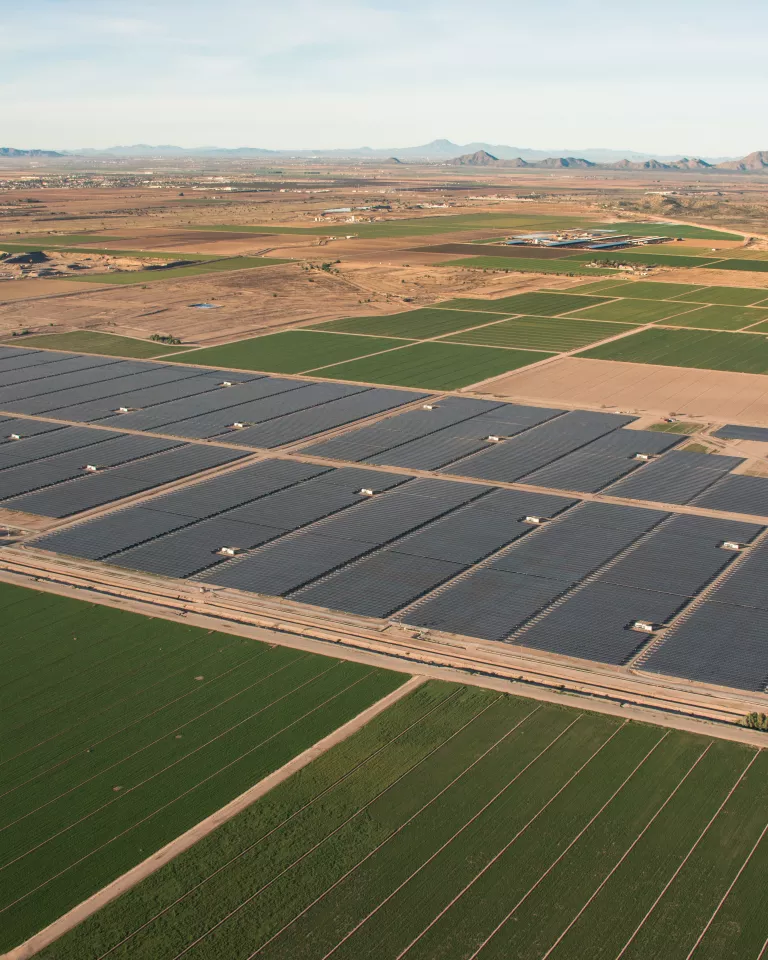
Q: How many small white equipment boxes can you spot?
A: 13